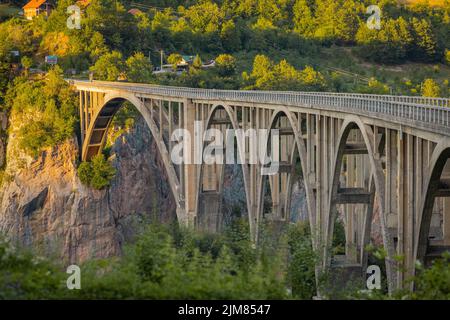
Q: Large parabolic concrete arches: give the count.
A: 5